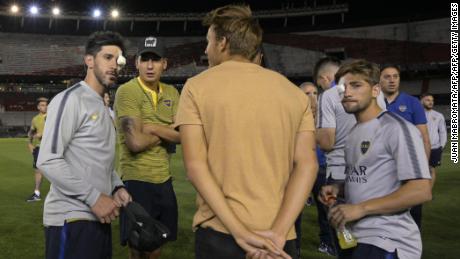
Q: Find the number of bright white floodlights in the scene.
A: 5